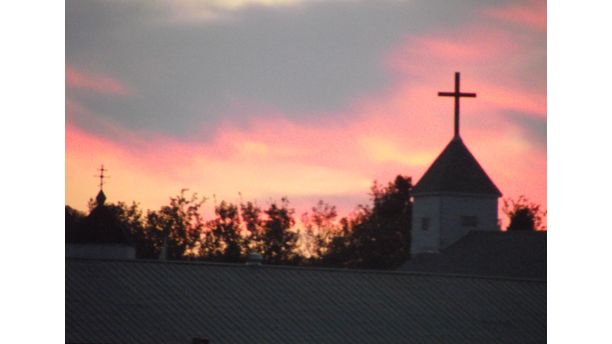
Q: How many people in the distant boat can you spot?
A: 0